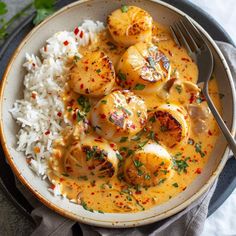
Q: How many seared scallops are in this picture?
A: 7